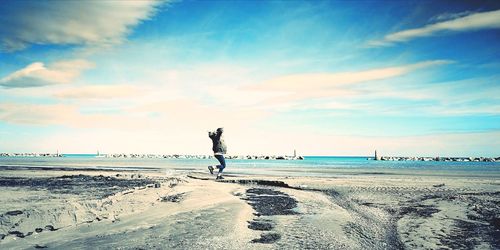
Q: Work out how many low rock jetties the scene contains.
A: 3